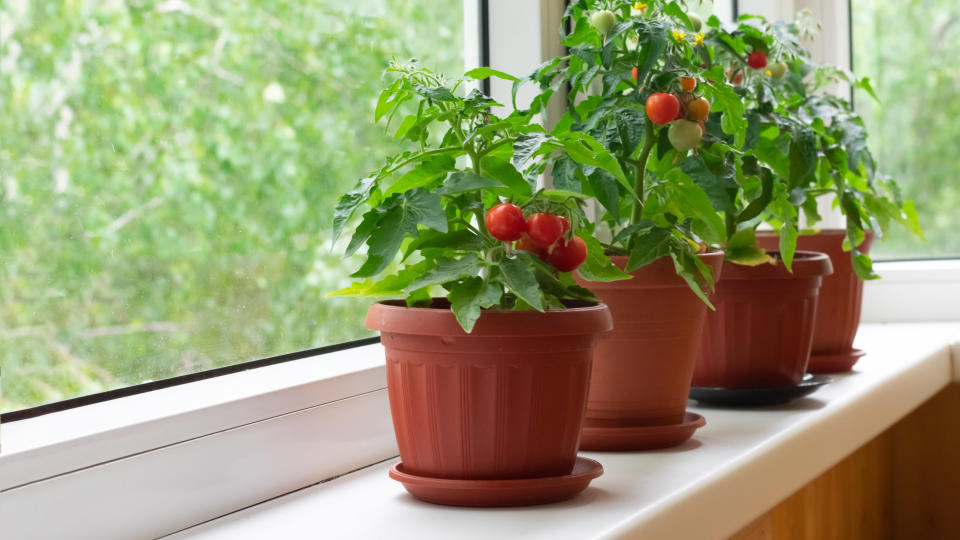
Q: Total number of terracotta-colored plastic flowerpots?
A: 4